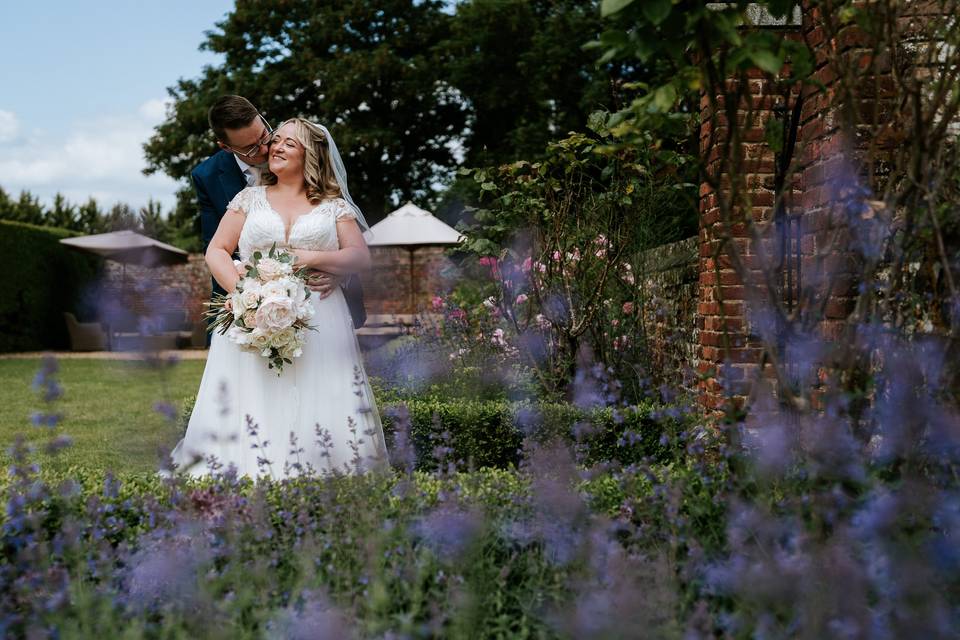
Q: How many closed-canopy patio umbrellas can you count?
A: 0